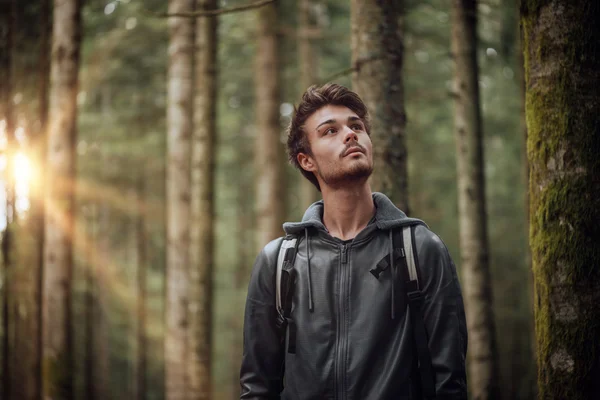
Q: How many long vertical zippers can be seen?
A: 1